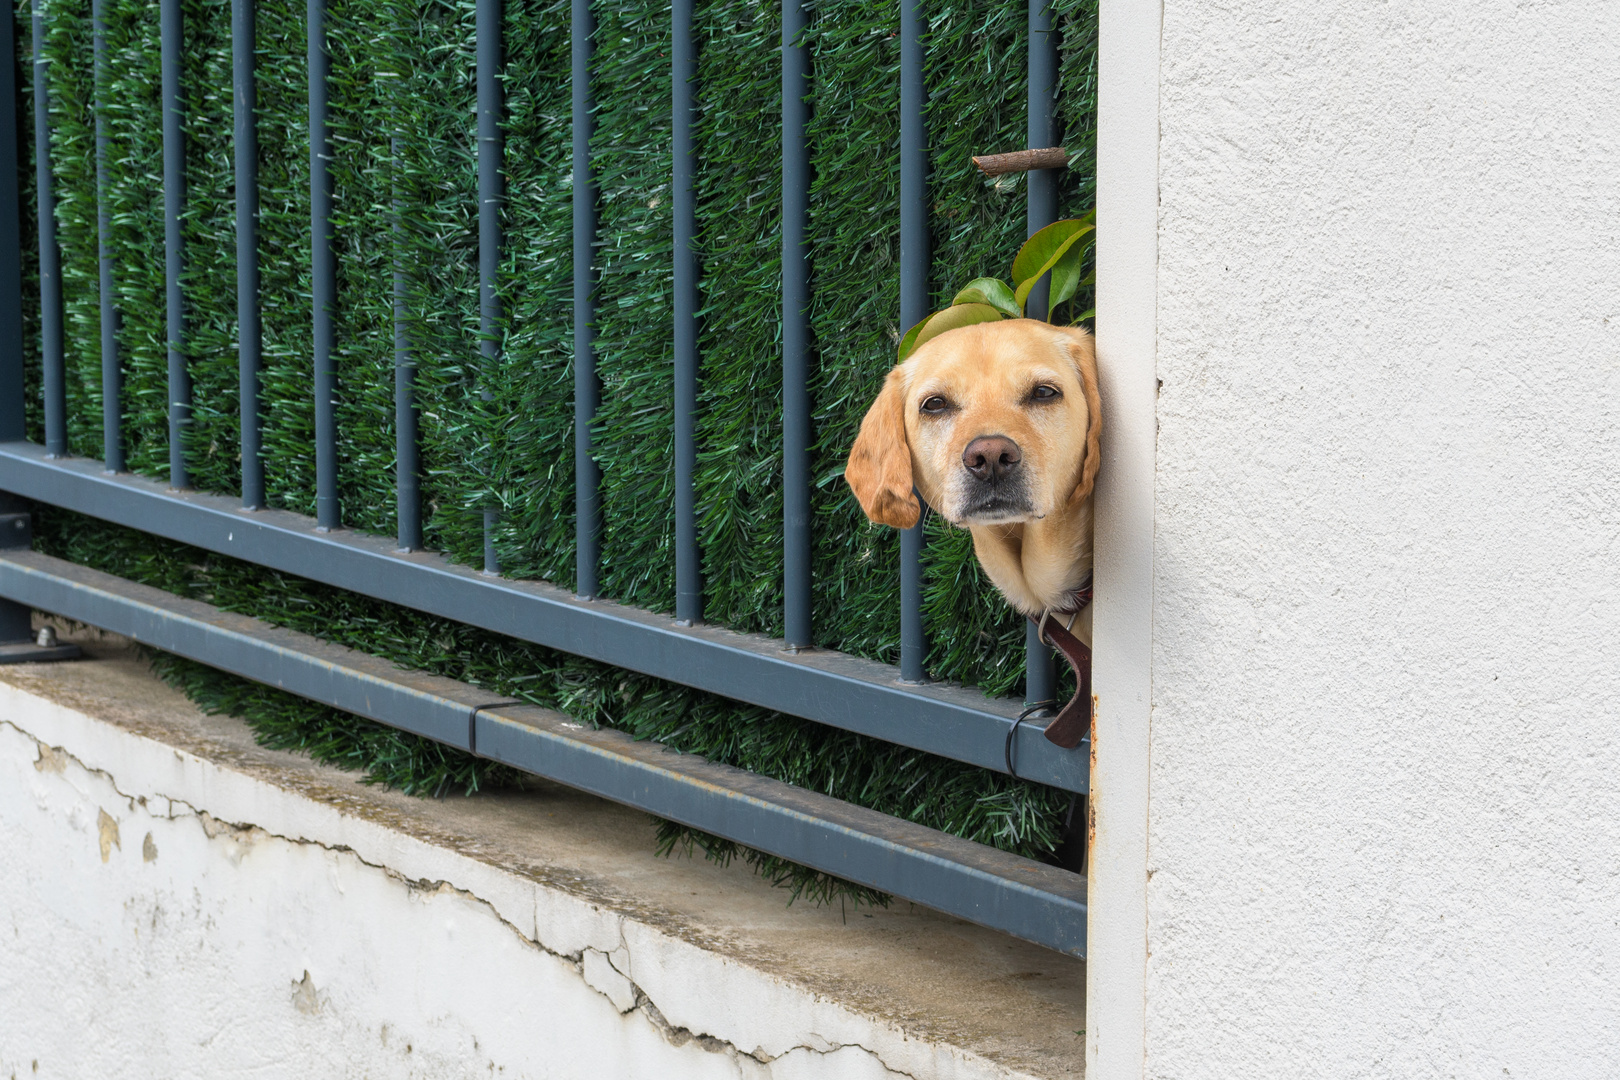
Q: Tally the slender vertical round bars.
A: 12